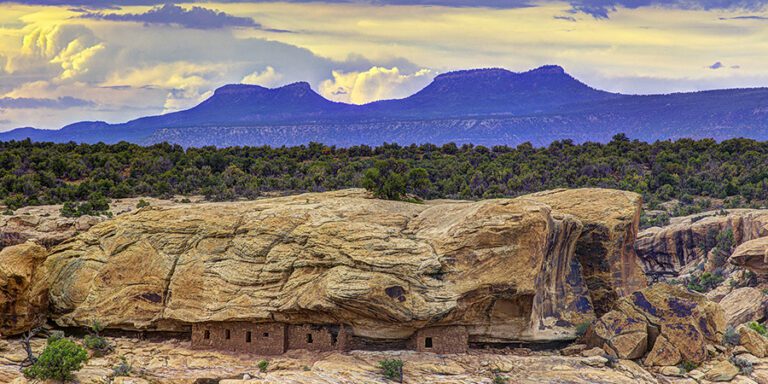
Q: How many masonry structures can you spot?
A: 3